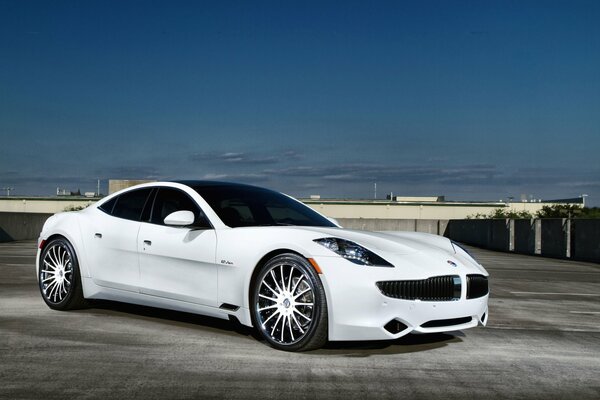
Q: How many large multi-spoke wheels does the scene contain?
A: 2